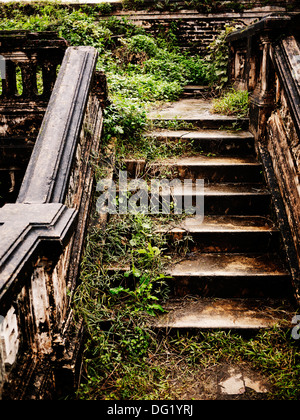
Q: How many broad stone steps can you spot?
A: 7